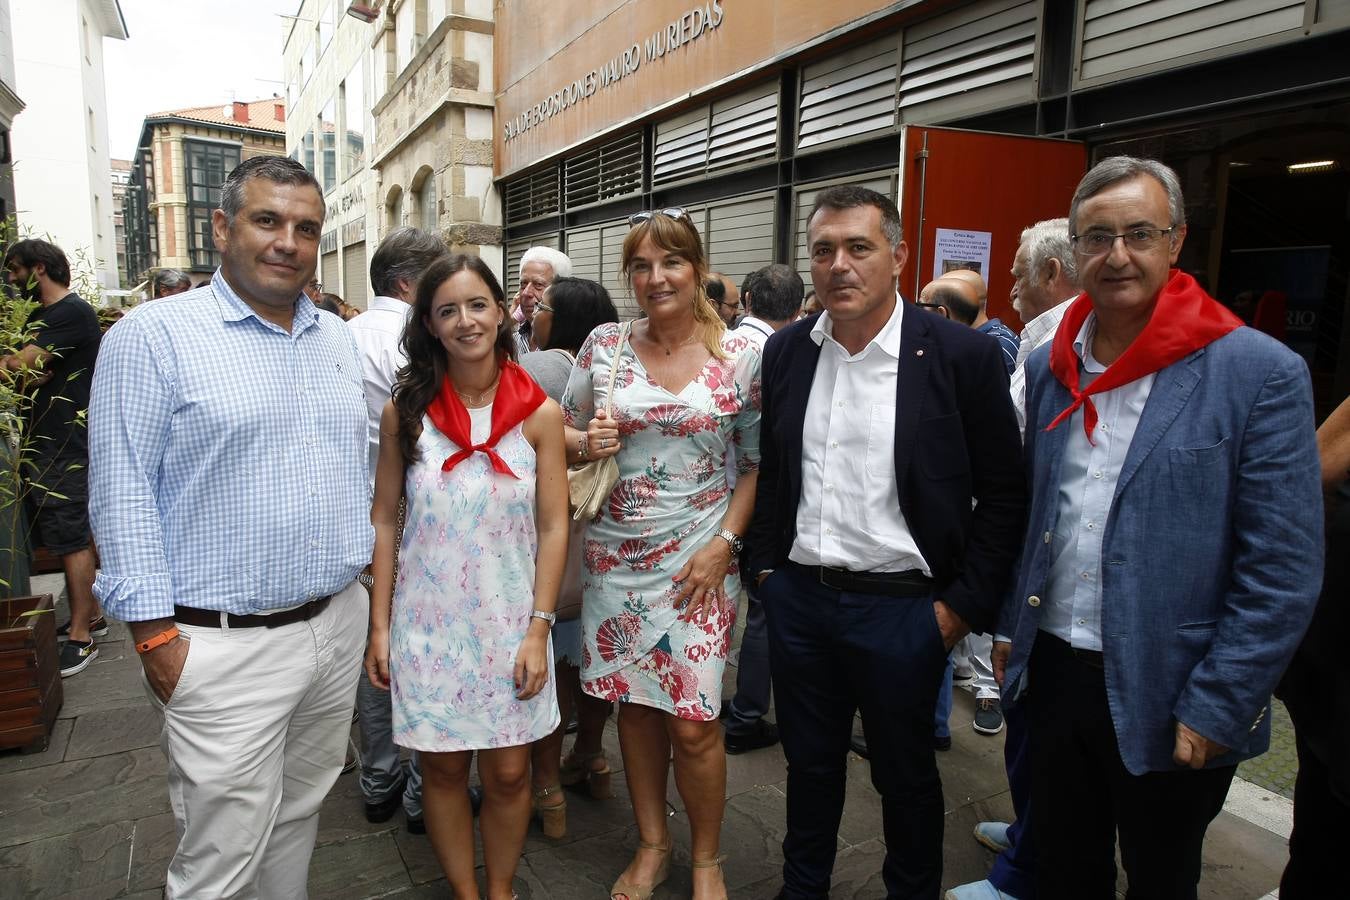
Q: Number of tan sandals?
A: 4